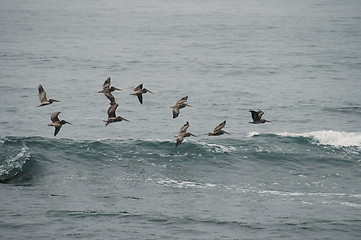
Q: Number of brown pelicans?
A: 9